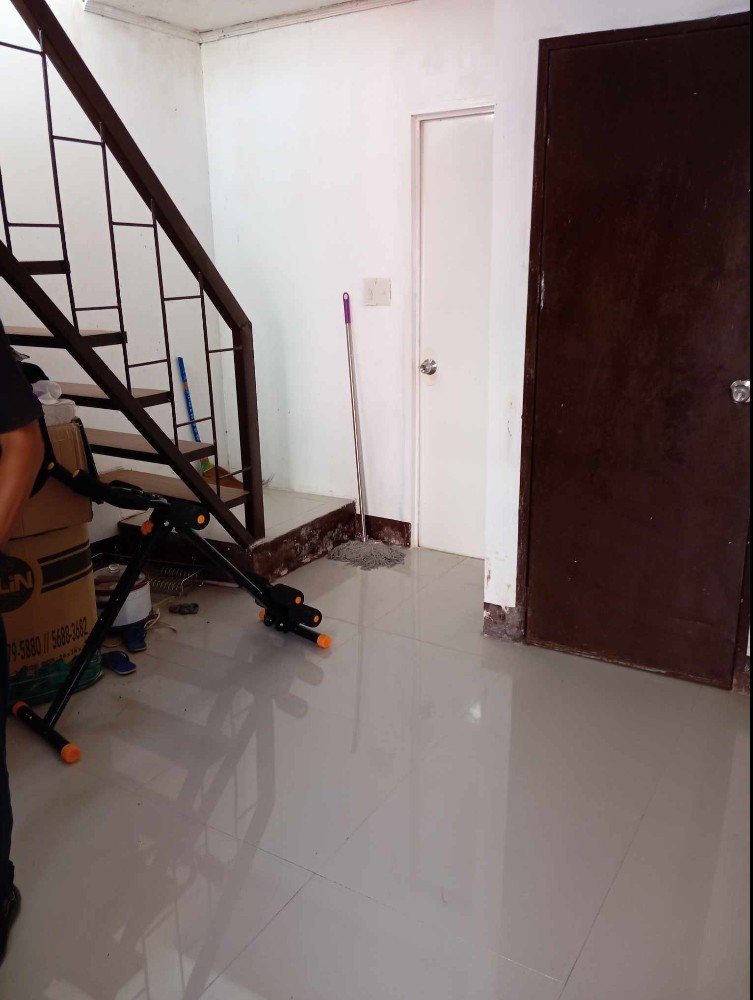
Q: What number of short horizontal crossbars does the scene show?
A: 10